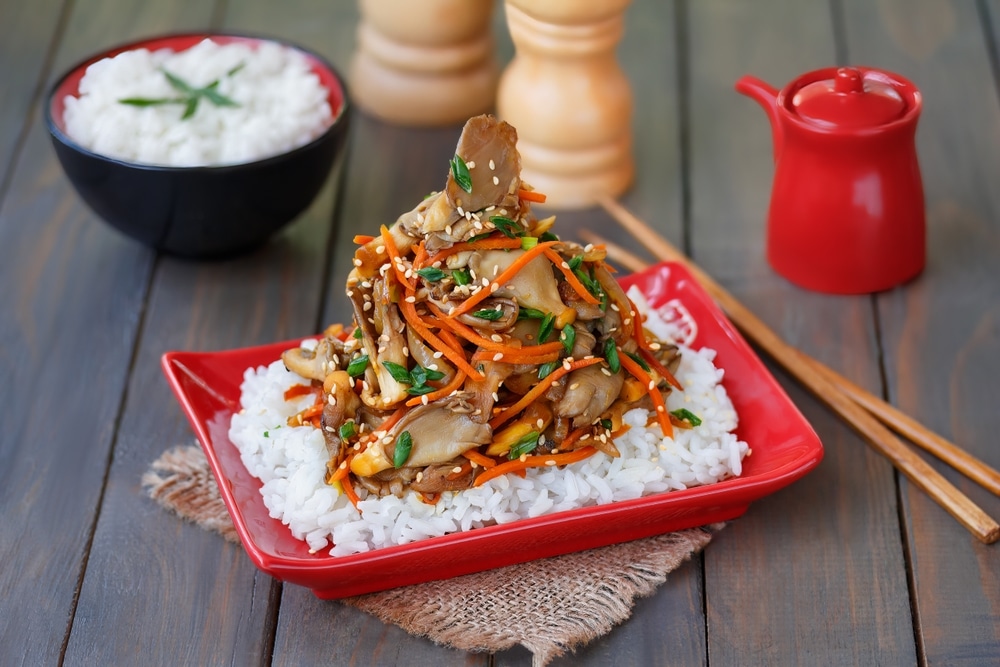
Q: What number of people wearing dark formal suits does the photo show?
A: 0